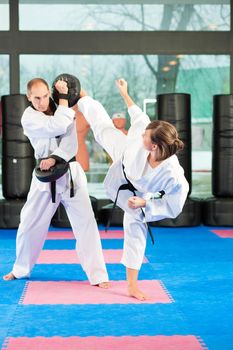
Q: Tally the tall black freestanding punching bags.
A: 3